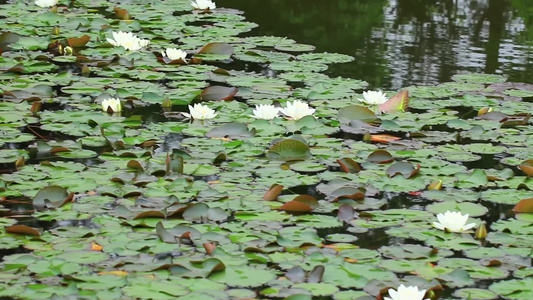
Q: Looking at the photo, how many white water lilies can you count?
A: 11